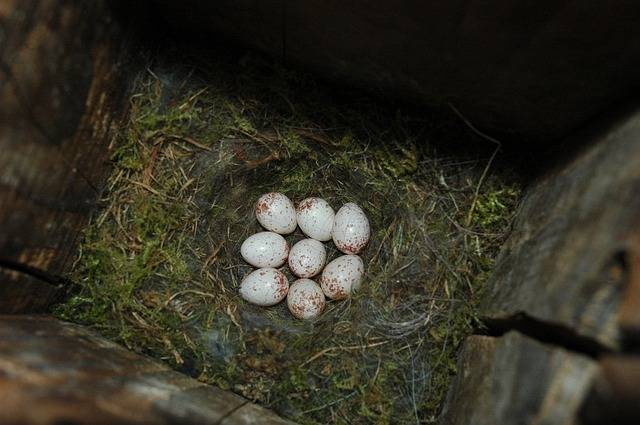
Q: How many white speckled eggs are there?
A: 8